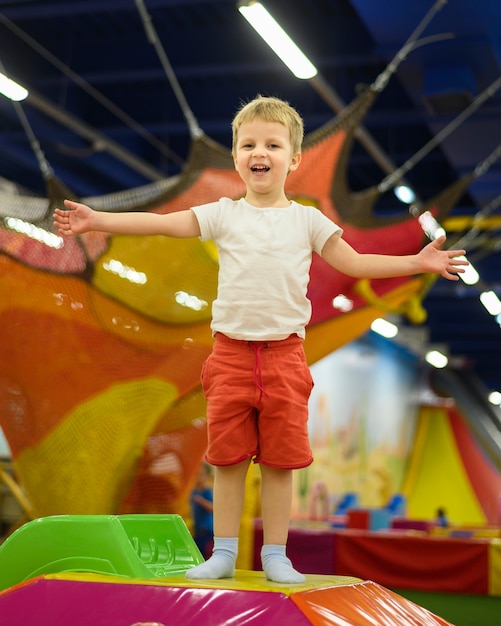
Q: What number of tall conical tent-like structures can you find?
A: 1